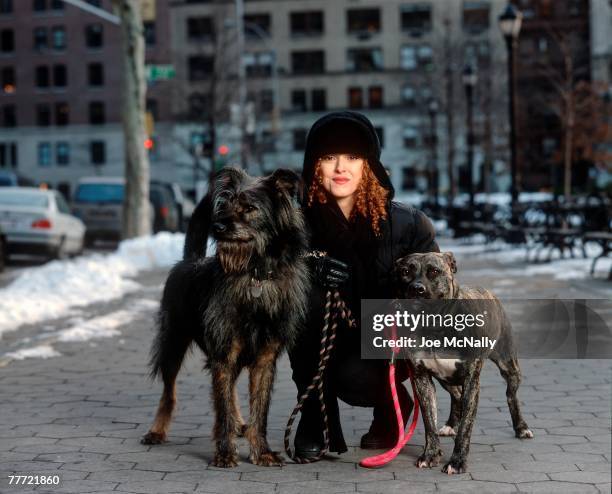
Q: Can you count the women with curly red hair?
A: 1